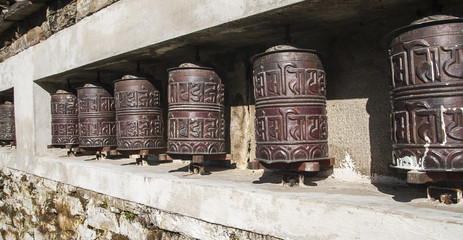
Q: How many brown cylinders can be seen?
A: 7